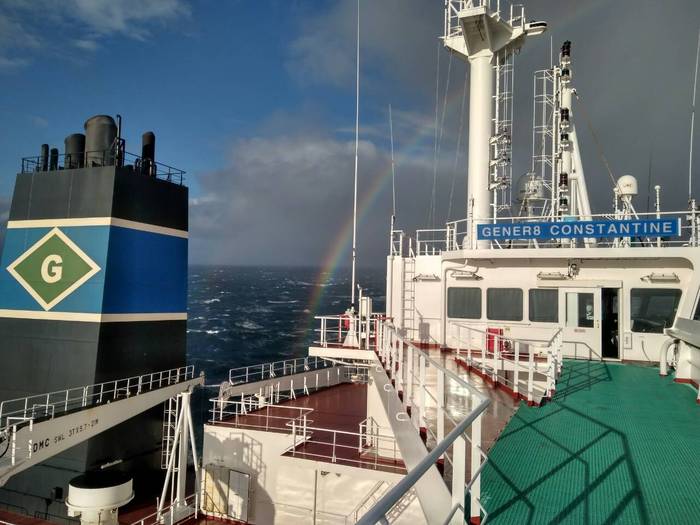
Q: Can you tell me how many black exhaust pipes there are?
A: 5